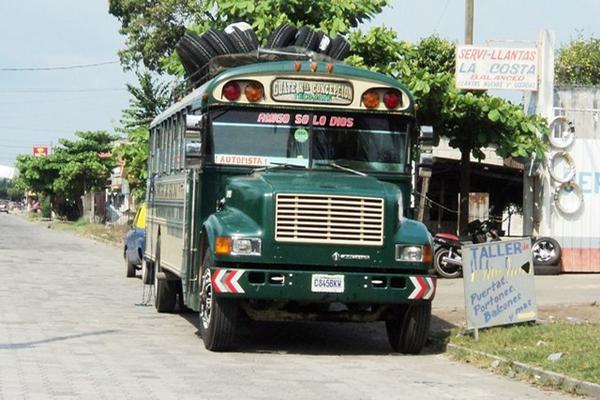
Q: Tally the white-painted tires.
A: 3